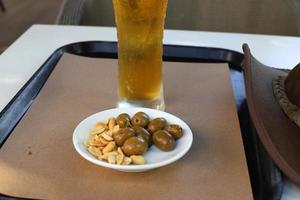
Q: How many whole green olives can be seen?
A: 8